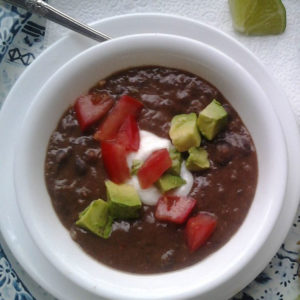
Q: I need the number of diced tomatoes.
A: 7